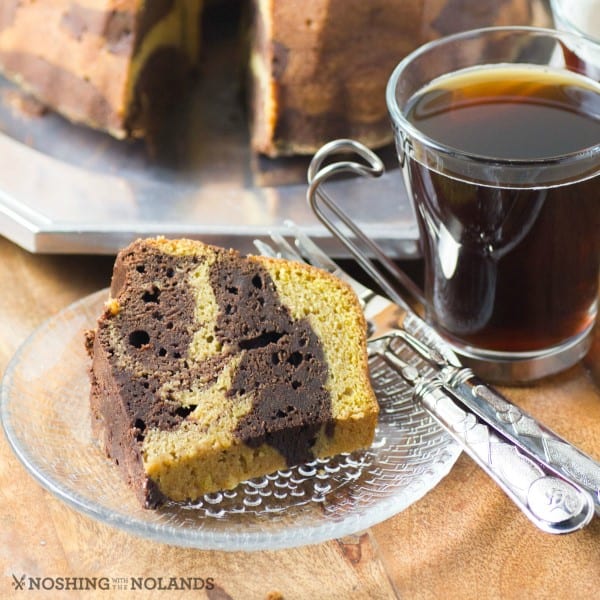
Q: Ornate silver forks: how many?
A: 2